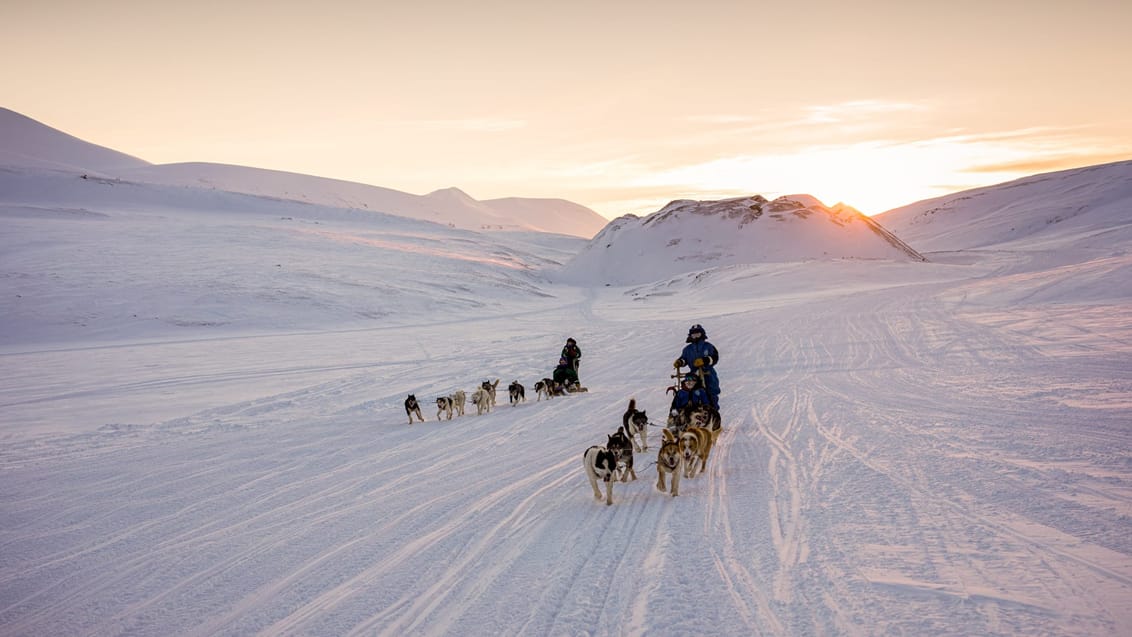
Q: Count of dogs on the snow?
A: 13